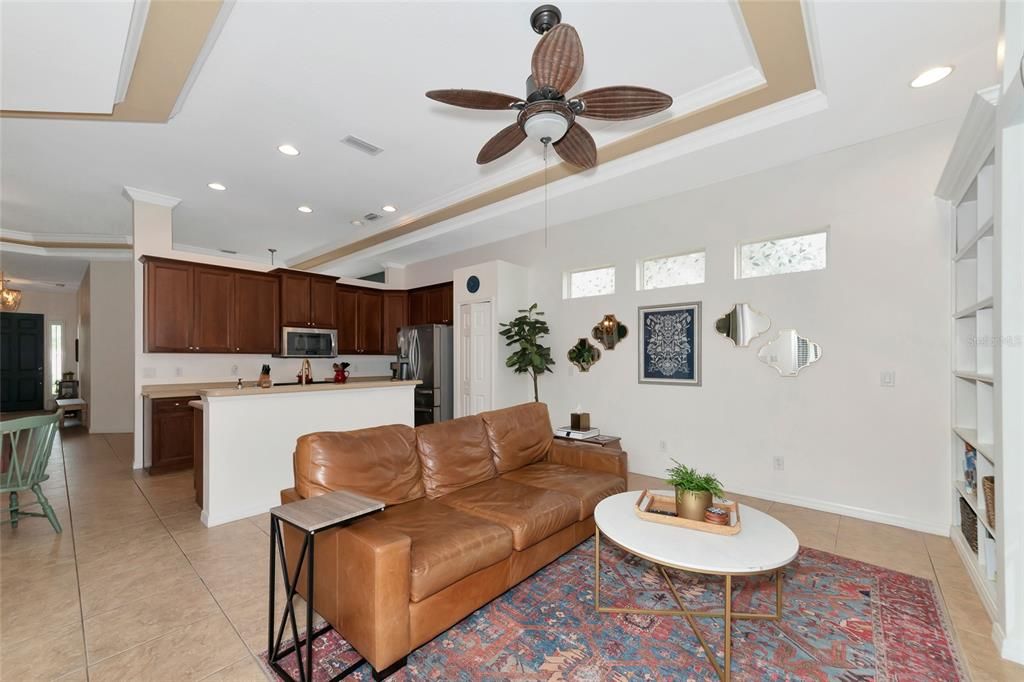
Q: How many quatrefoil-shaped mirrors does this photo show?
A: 4